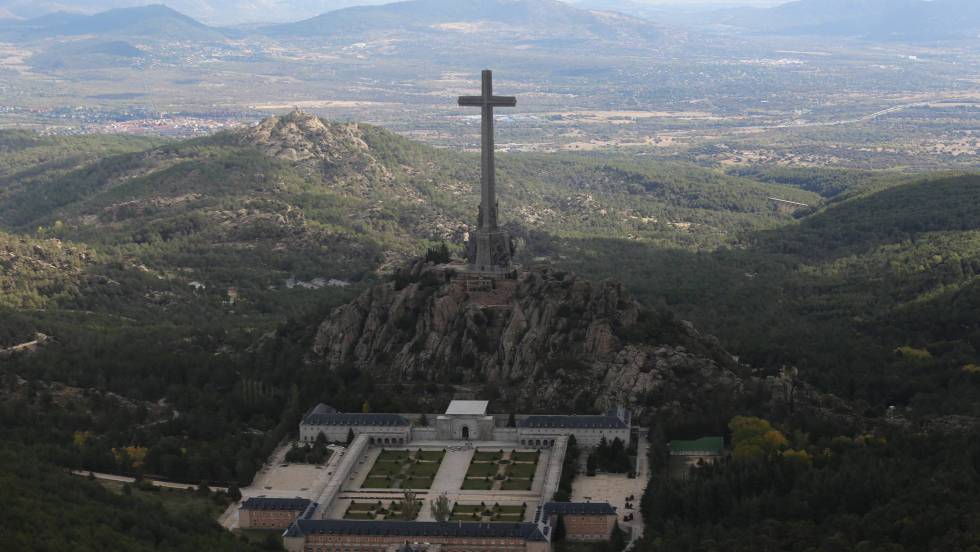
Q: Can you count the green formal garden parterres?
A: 4